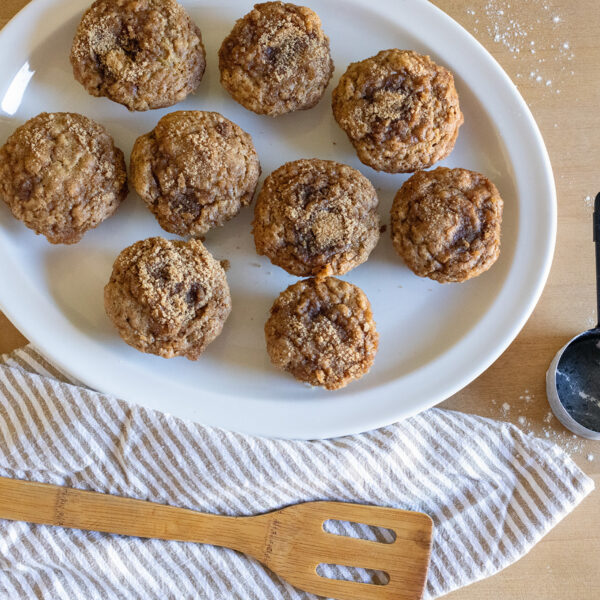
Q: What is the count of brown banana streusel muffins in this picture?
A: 9